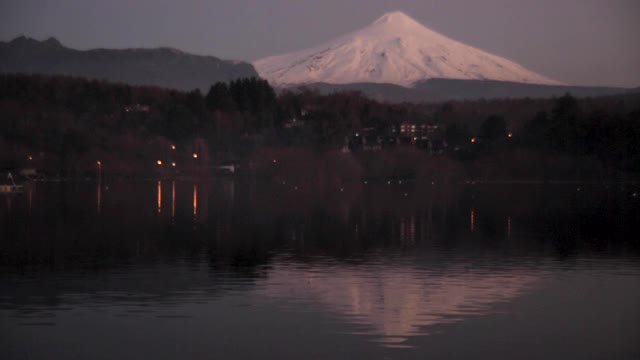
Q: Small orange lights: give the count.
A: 8